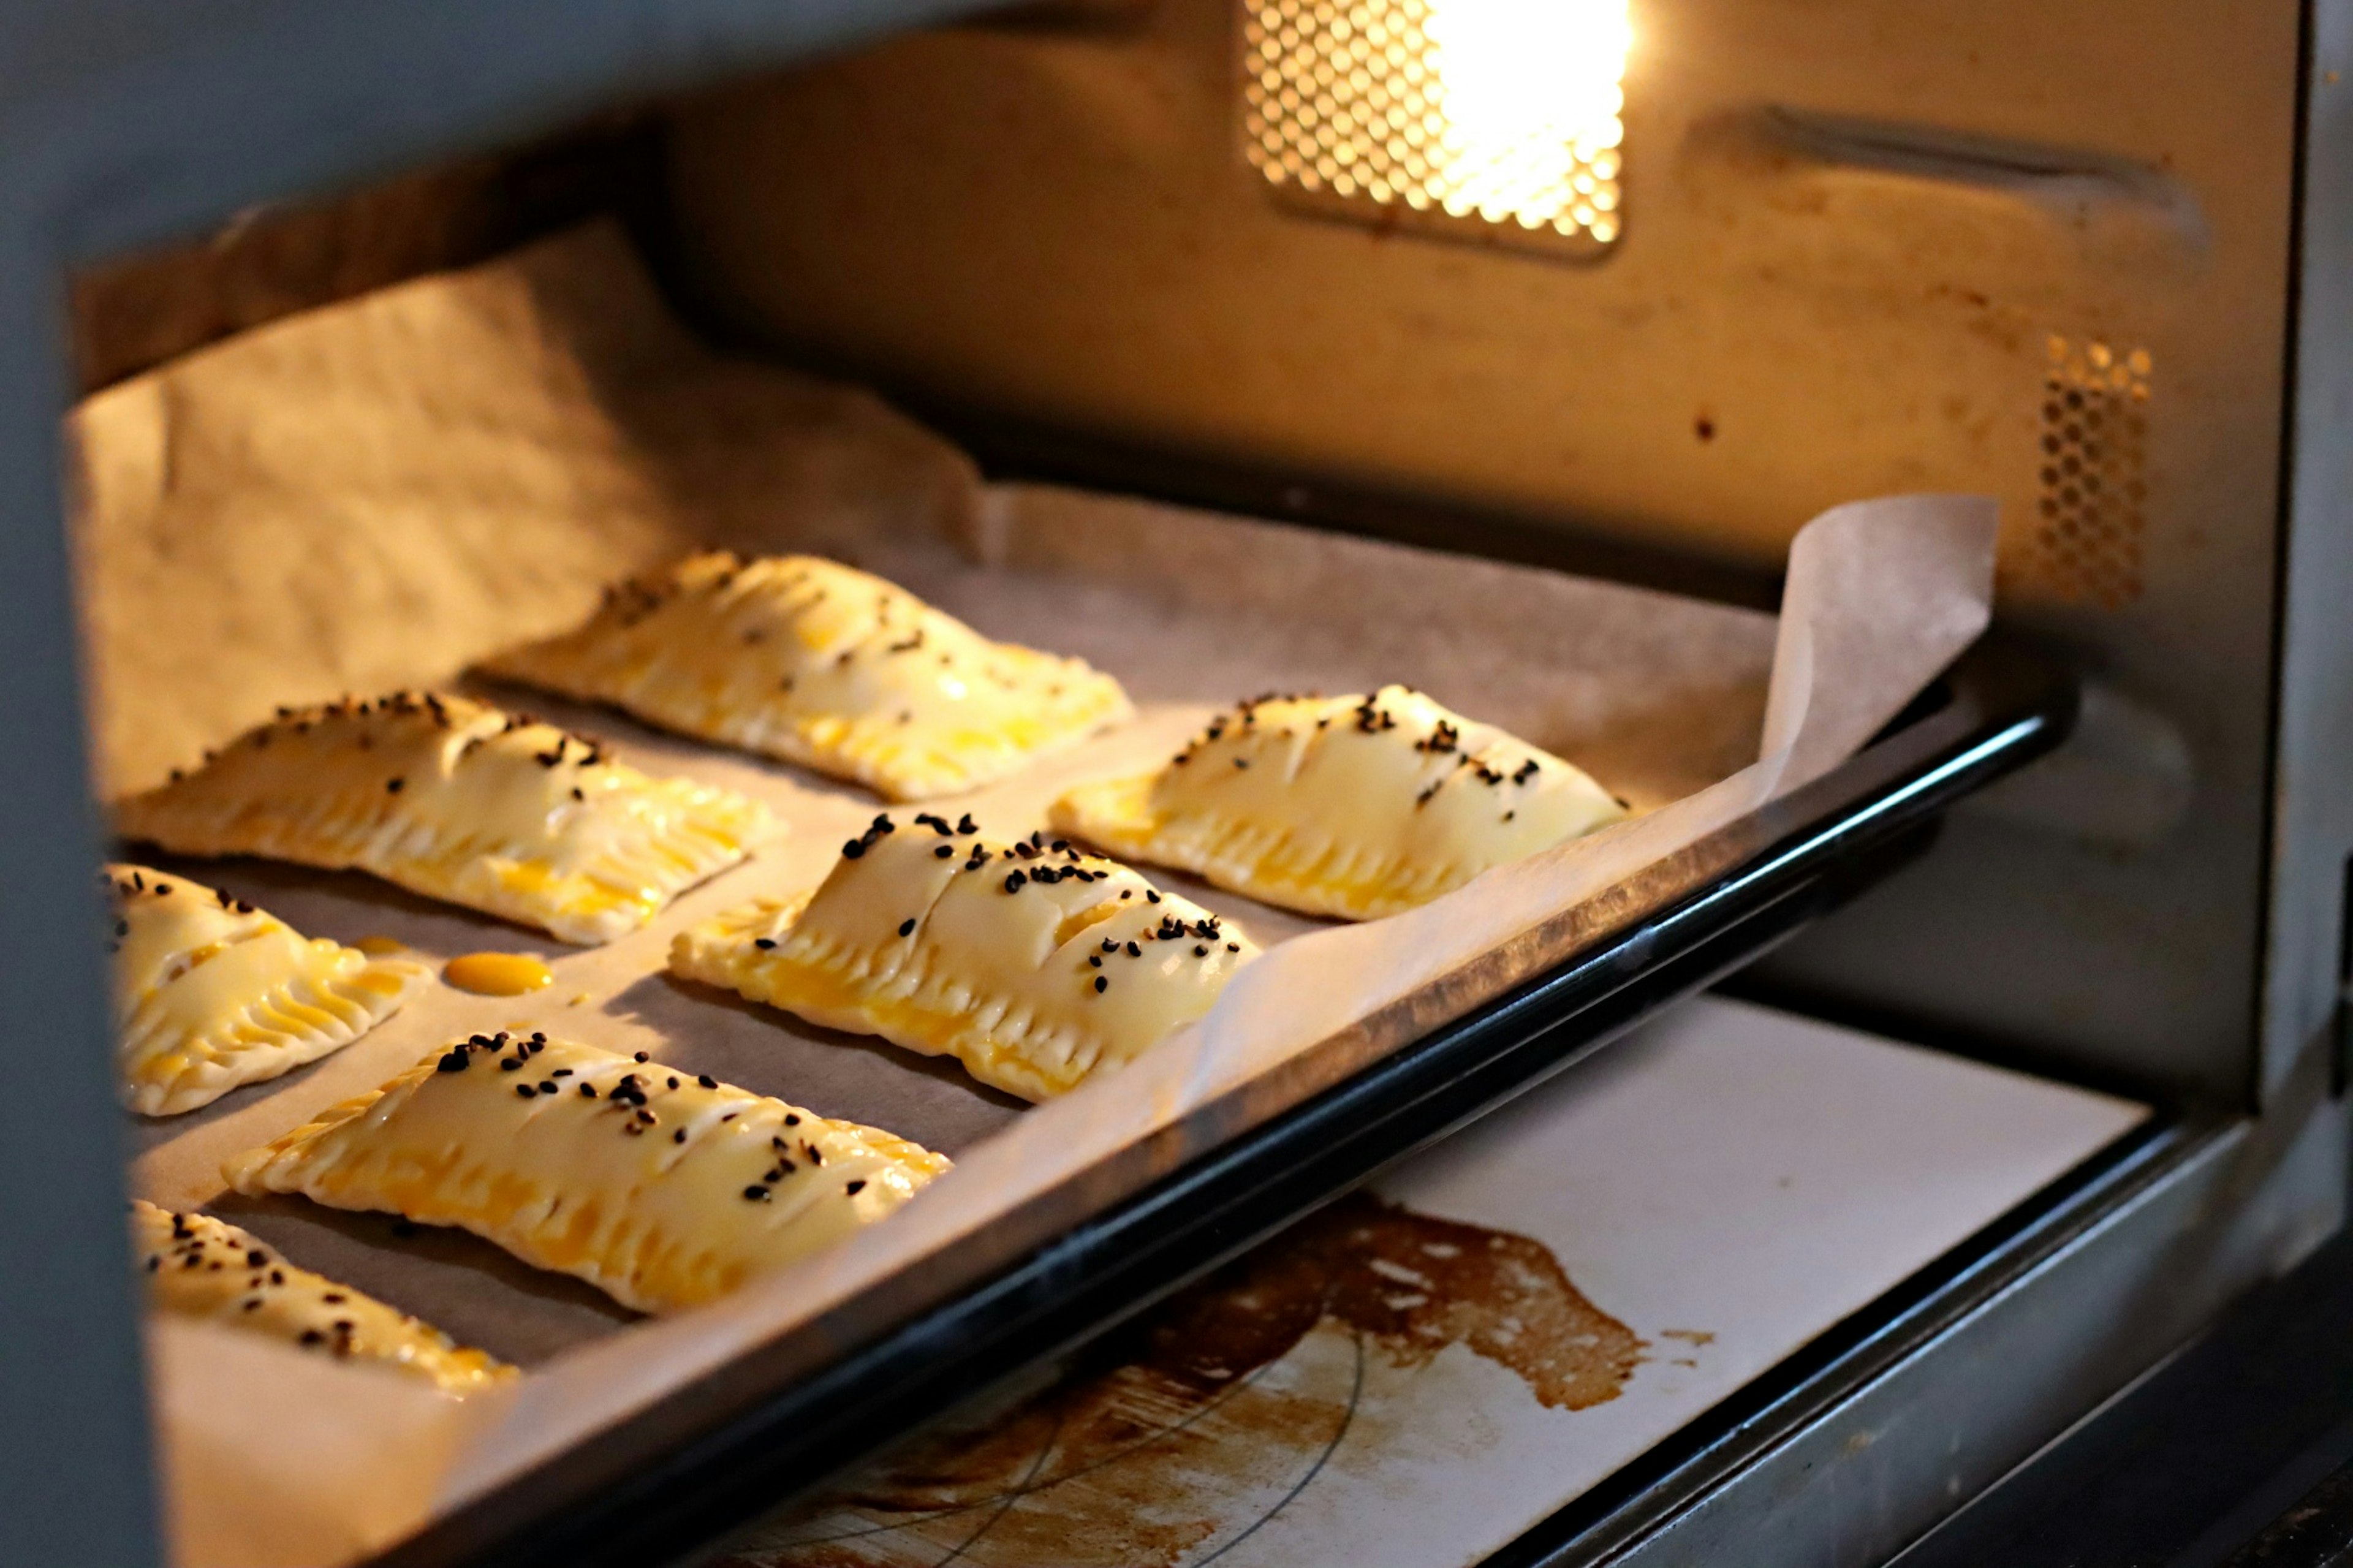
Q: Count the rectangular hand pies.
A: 7